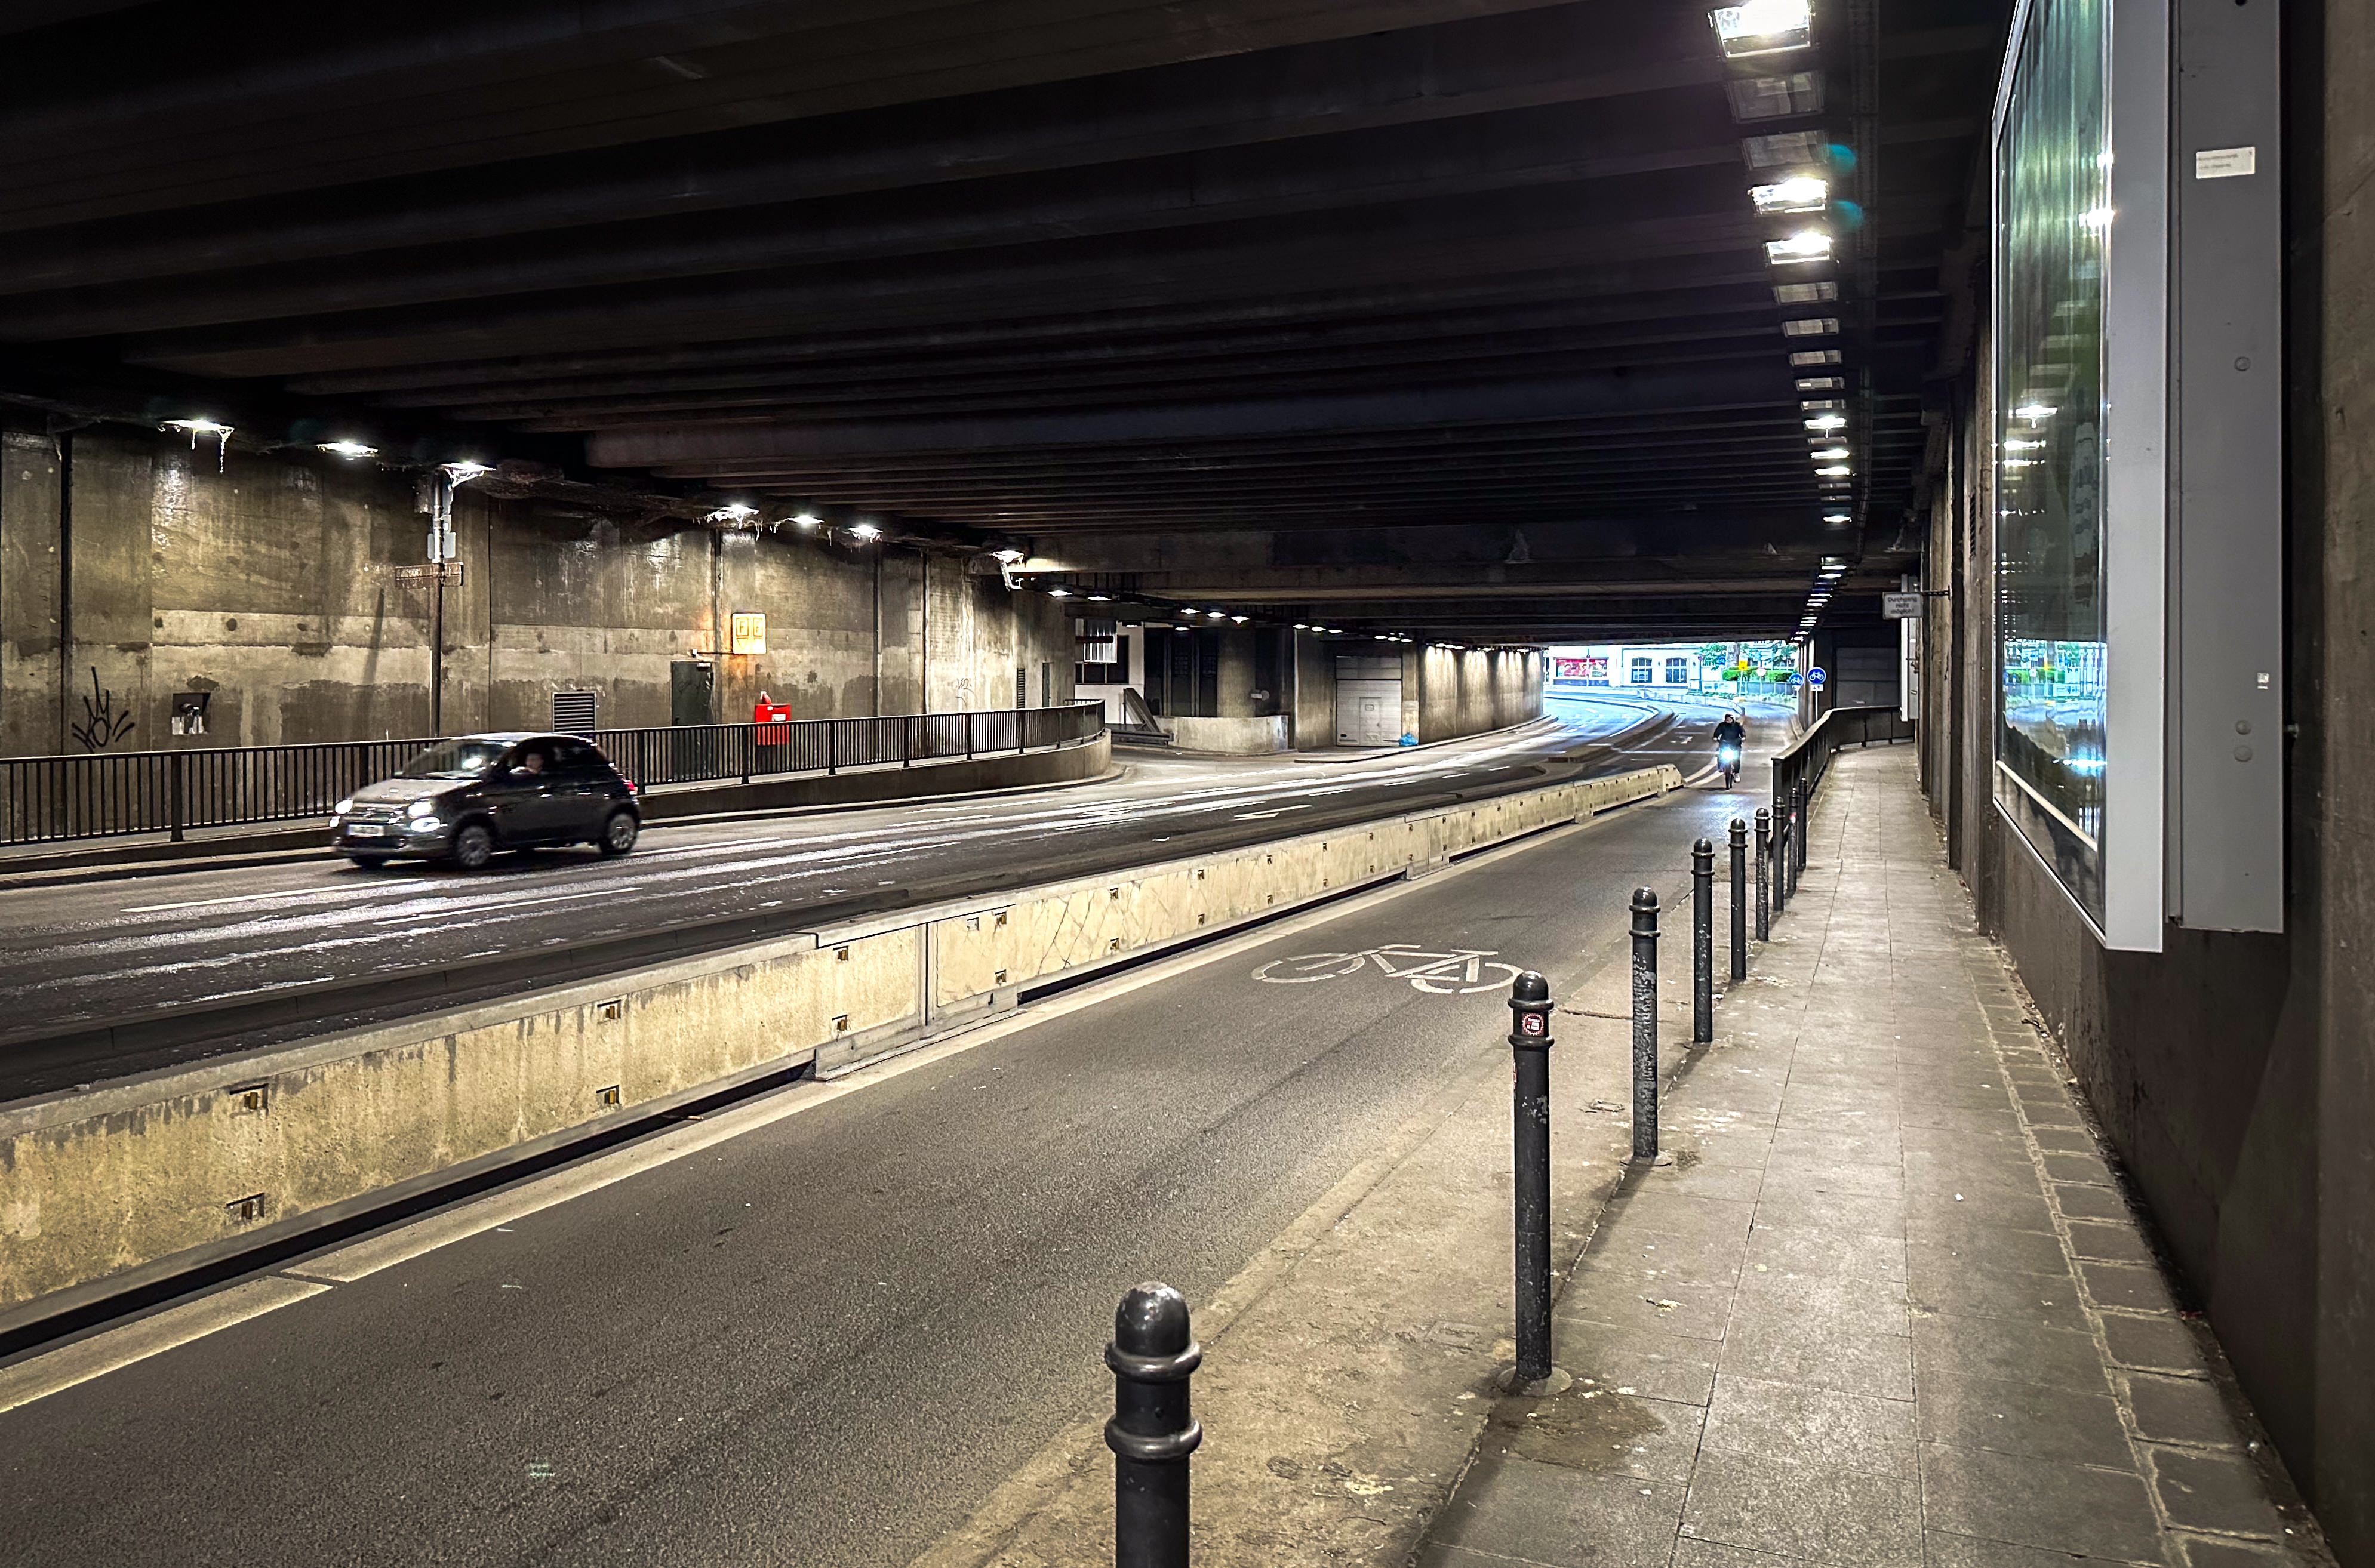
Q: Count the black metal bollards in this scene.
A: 9